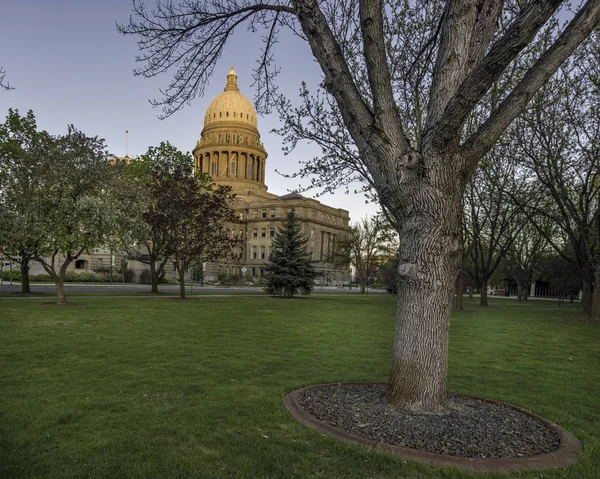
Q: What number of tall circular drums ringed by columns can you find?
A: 1